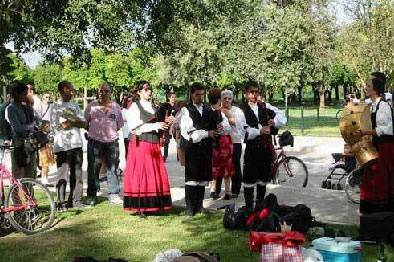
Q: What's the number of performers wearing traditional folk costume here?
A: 4